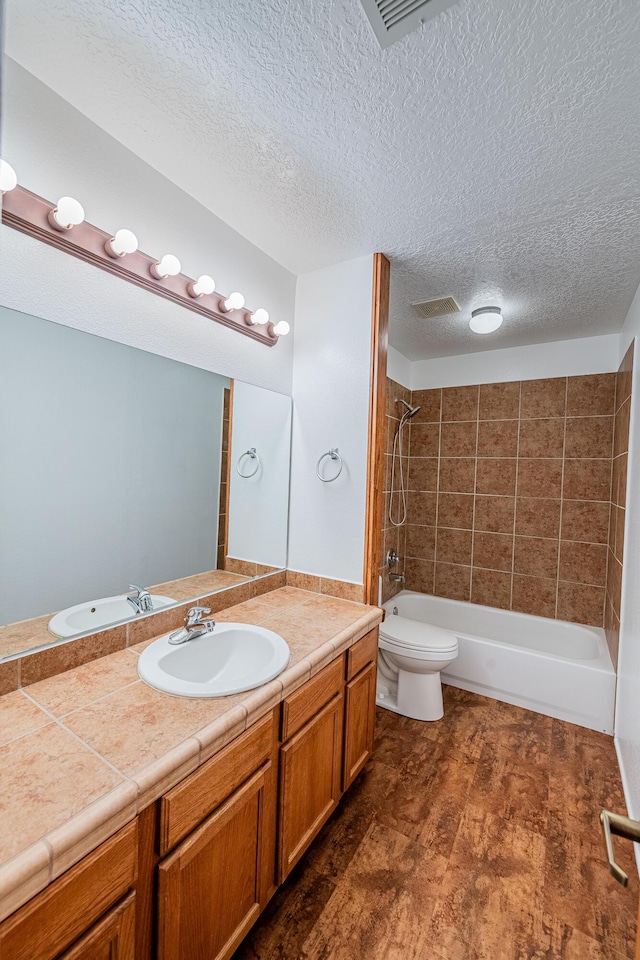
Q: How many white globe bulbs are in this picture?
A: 8